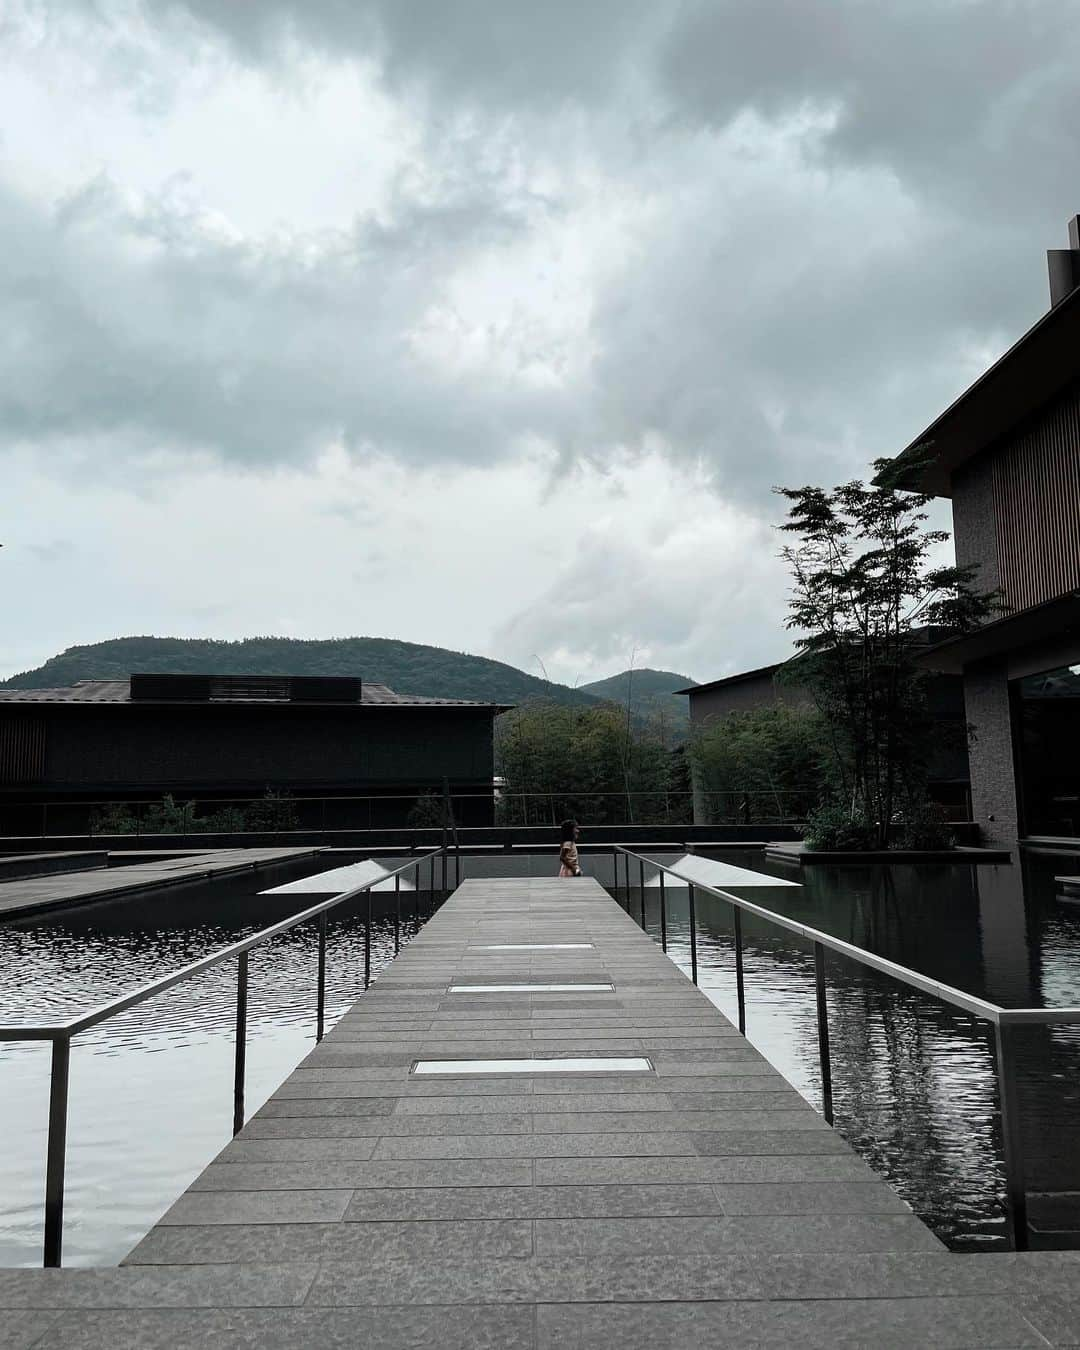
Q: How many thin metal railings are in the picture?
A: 2